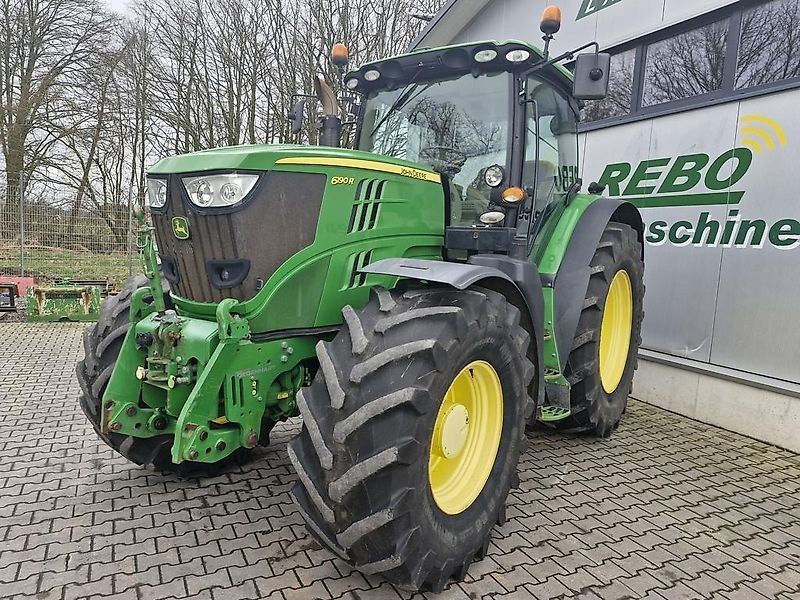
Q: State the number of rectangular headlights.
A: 2